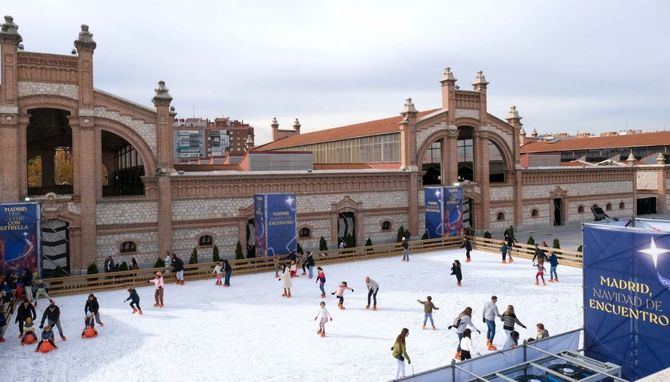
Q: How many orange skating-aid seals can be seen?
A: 3